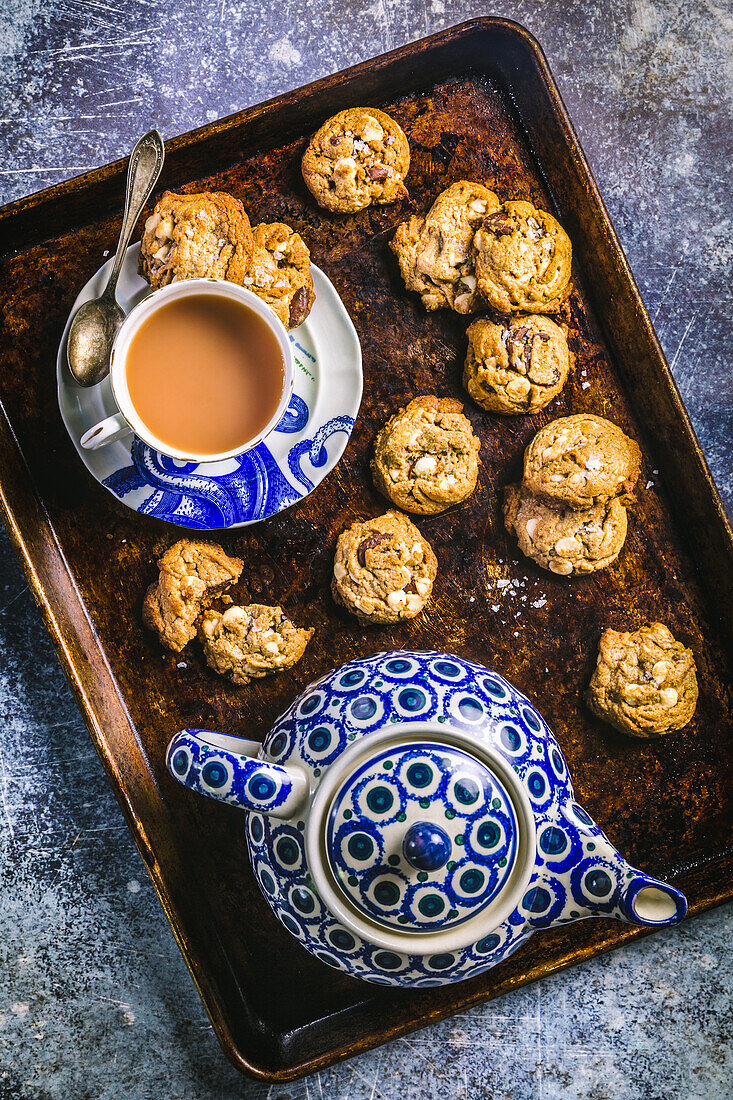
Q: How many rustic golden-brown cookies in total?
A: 12